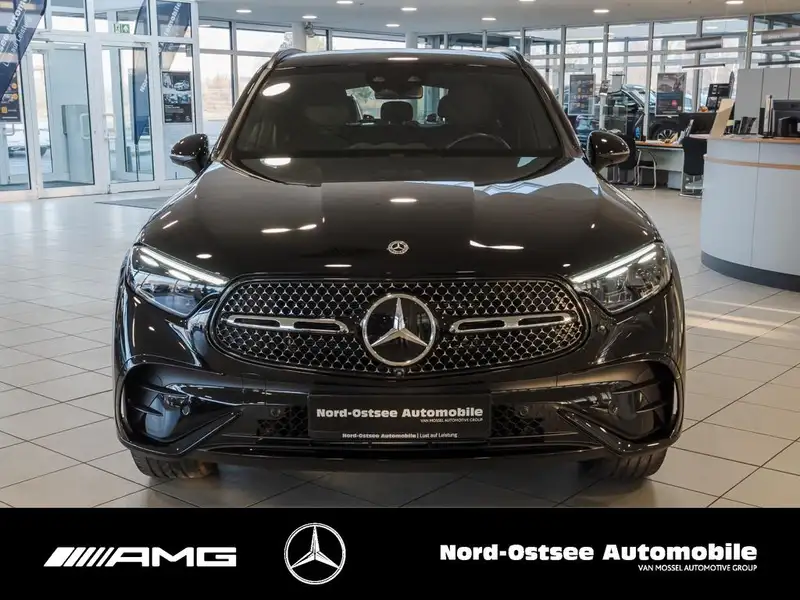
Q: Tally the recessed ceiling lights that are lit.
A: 9